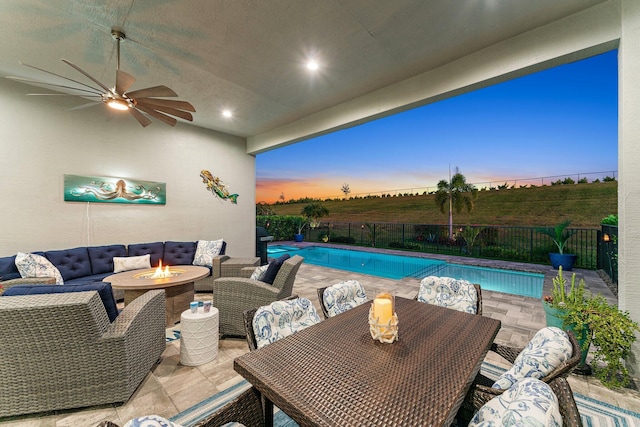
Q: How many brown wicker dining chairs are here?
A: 6